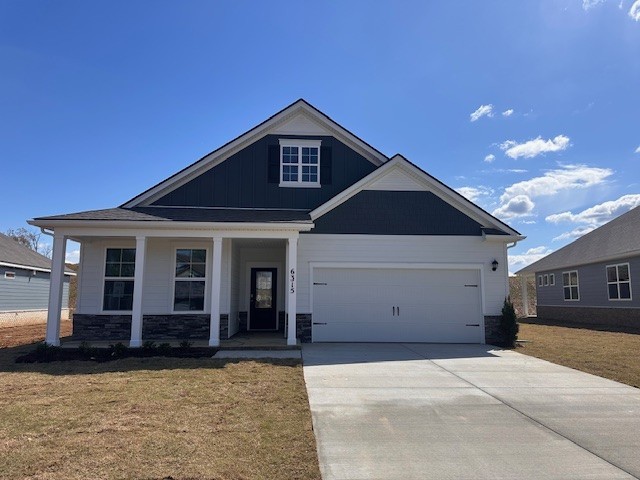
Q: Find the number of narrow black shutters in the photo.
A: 2